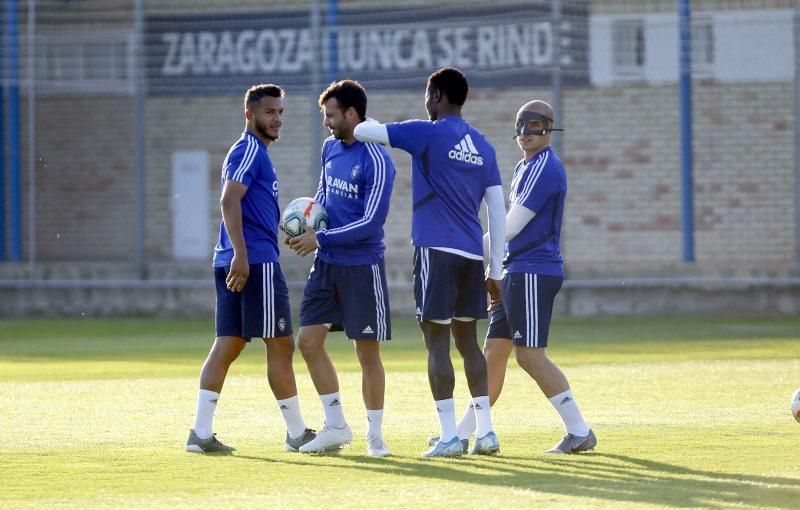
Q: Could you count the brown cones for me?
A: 0